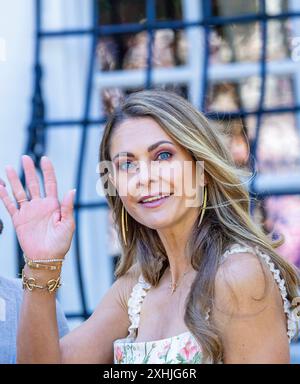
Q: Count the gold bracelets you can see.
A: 2